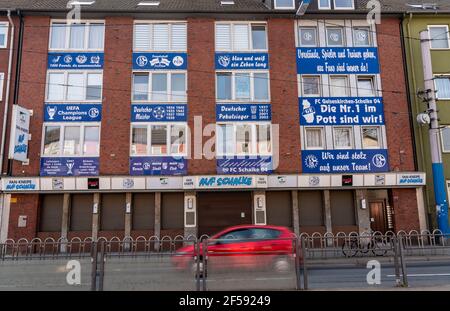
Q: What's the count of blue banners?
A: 12